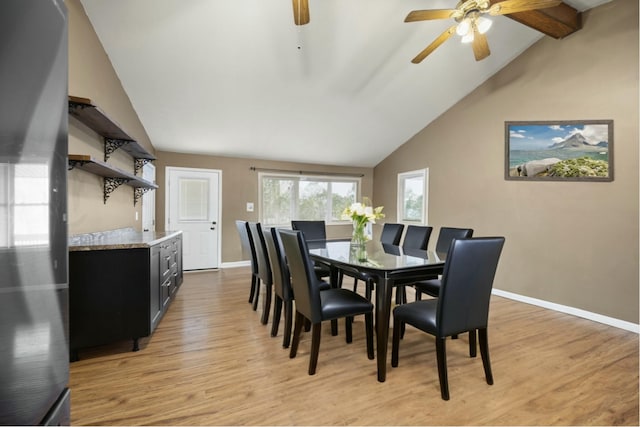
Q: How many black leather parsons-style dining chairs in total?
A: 9